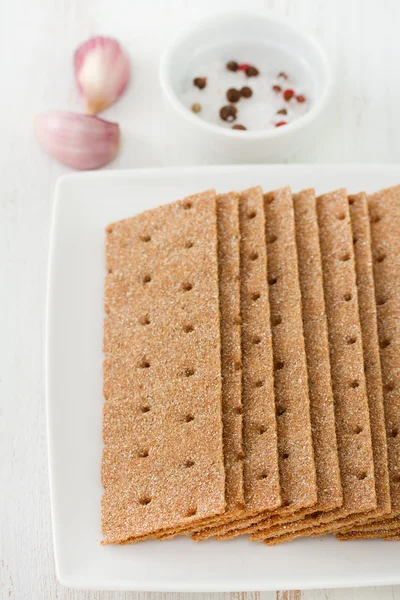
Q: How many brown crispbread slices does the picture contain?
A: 8